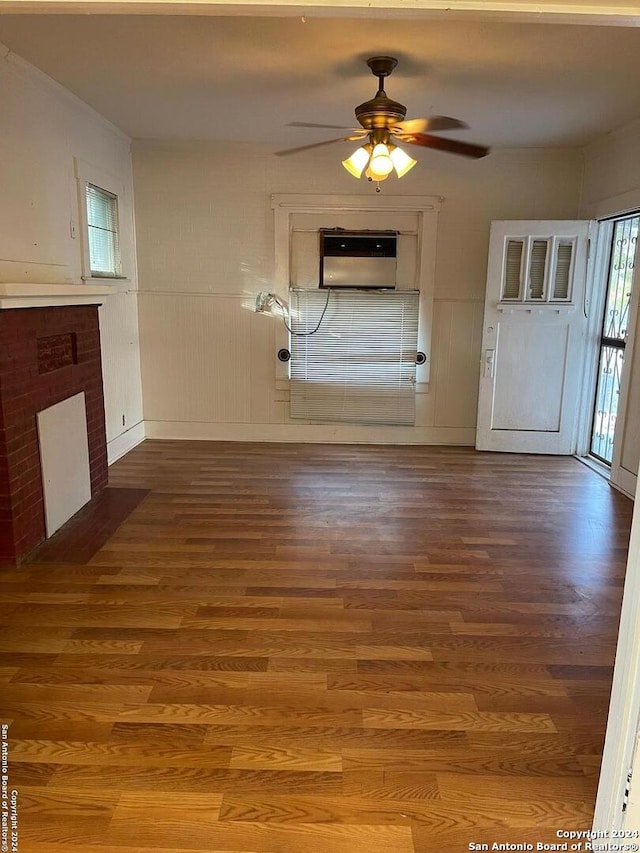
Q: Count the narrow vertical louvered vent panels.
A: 3